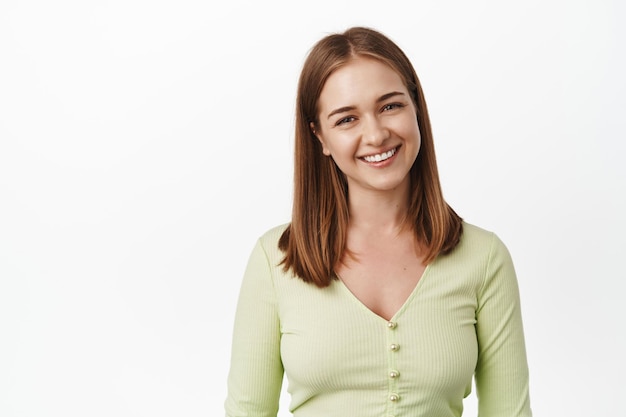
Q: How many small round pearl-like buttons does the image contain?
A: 4